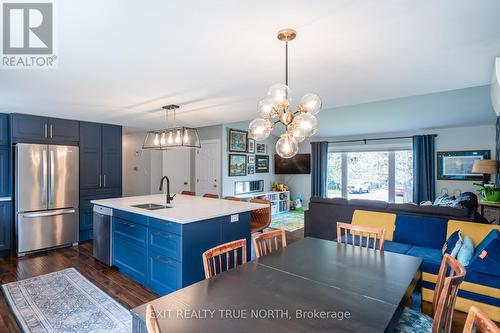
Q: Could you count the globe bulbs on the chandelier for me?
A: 7